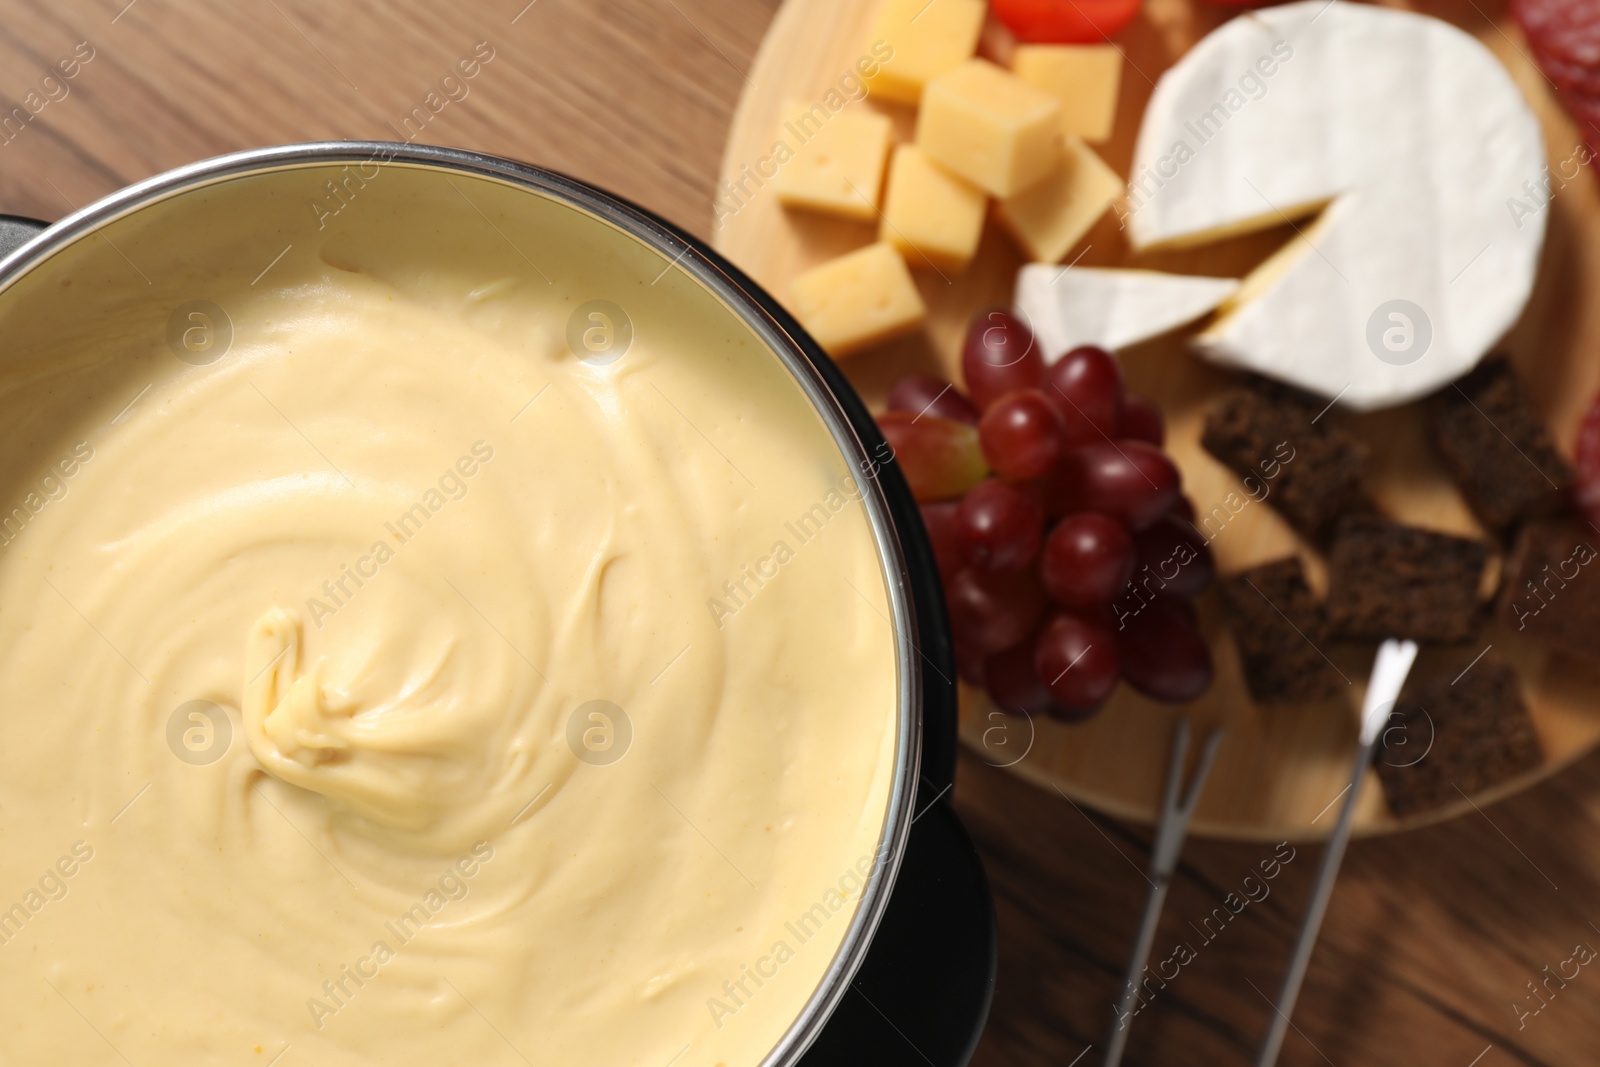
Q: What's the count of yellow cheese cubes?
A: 7